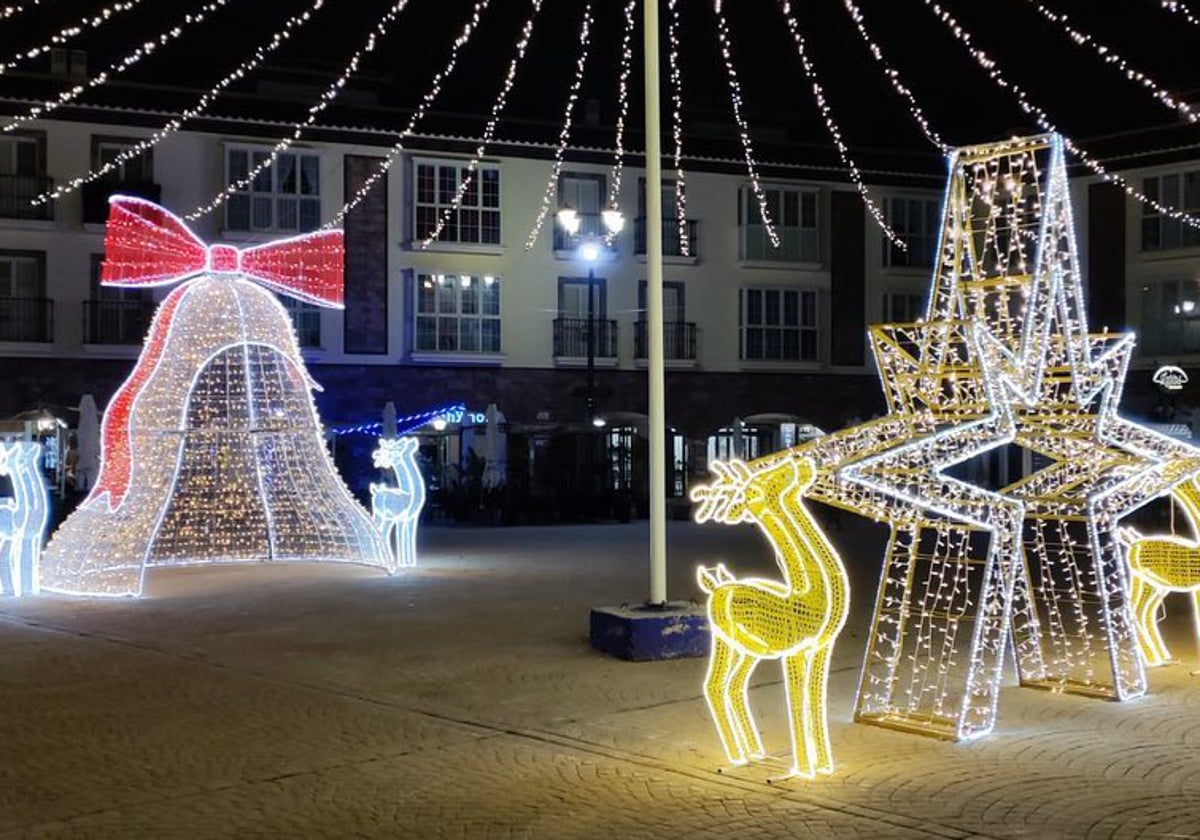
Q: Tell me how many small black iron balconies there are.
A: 8